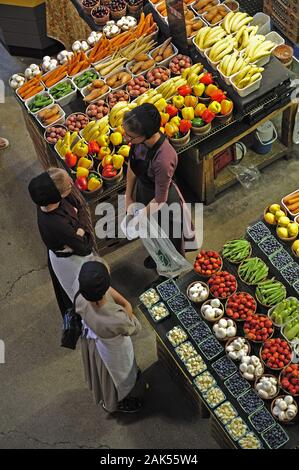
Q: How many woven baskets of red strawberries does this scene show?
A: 6